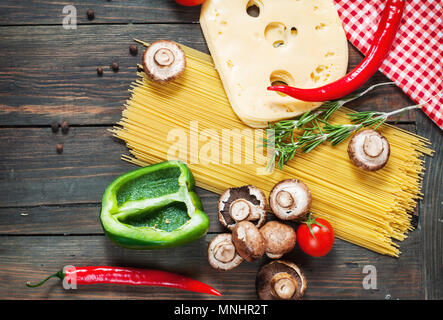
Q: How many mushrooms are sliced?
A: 0